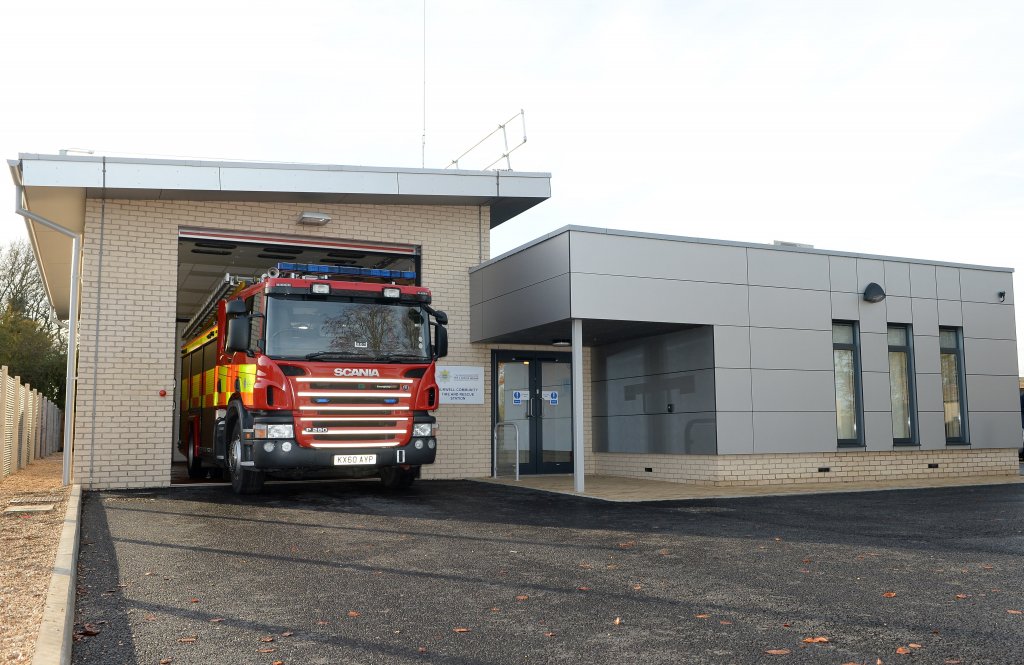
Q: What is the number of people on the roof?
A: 0